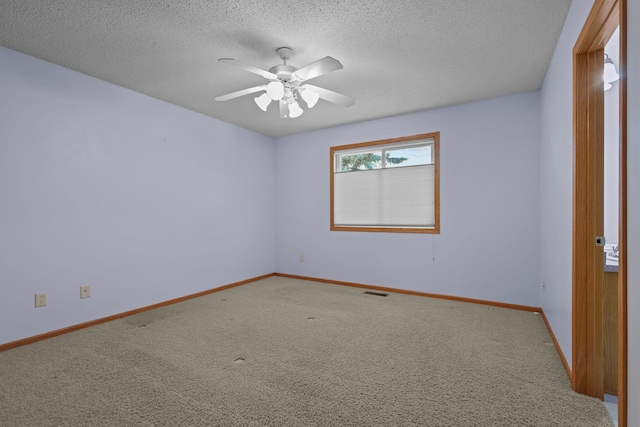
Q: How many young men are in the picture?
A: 0